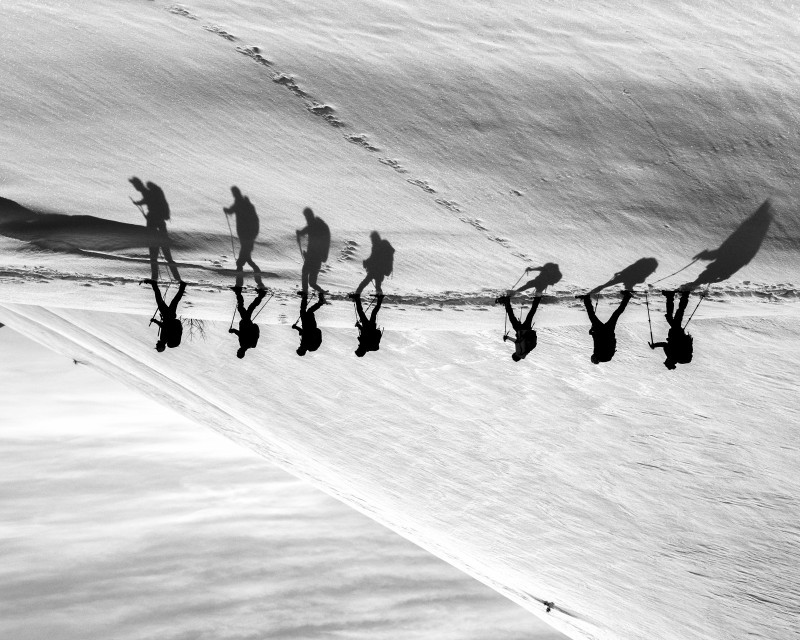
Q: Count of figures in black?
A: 7